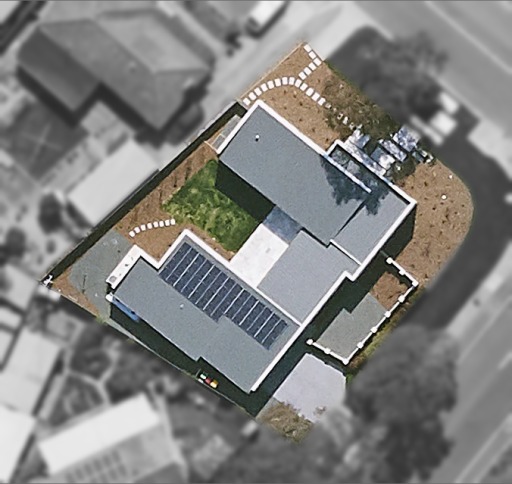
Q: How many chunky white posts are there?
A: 10